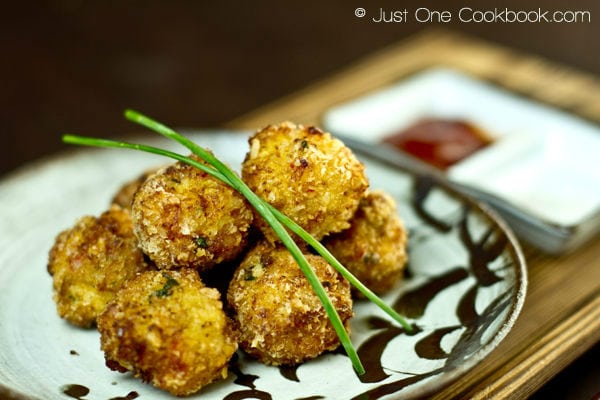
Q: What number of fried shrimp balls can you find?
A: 7